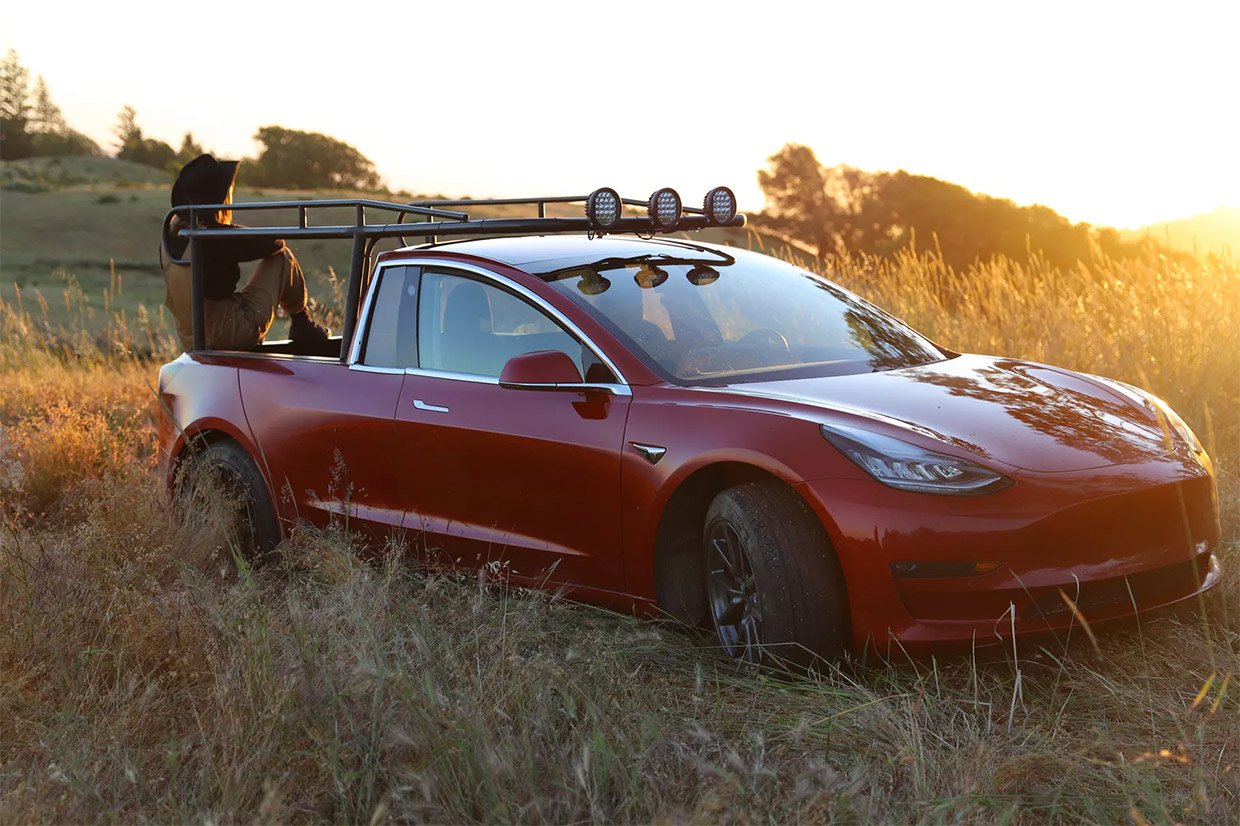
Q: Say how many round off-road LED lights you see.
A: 3